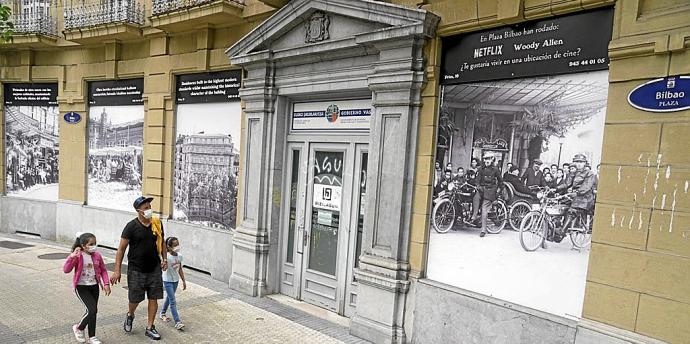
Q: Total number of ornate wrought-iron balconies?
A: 3